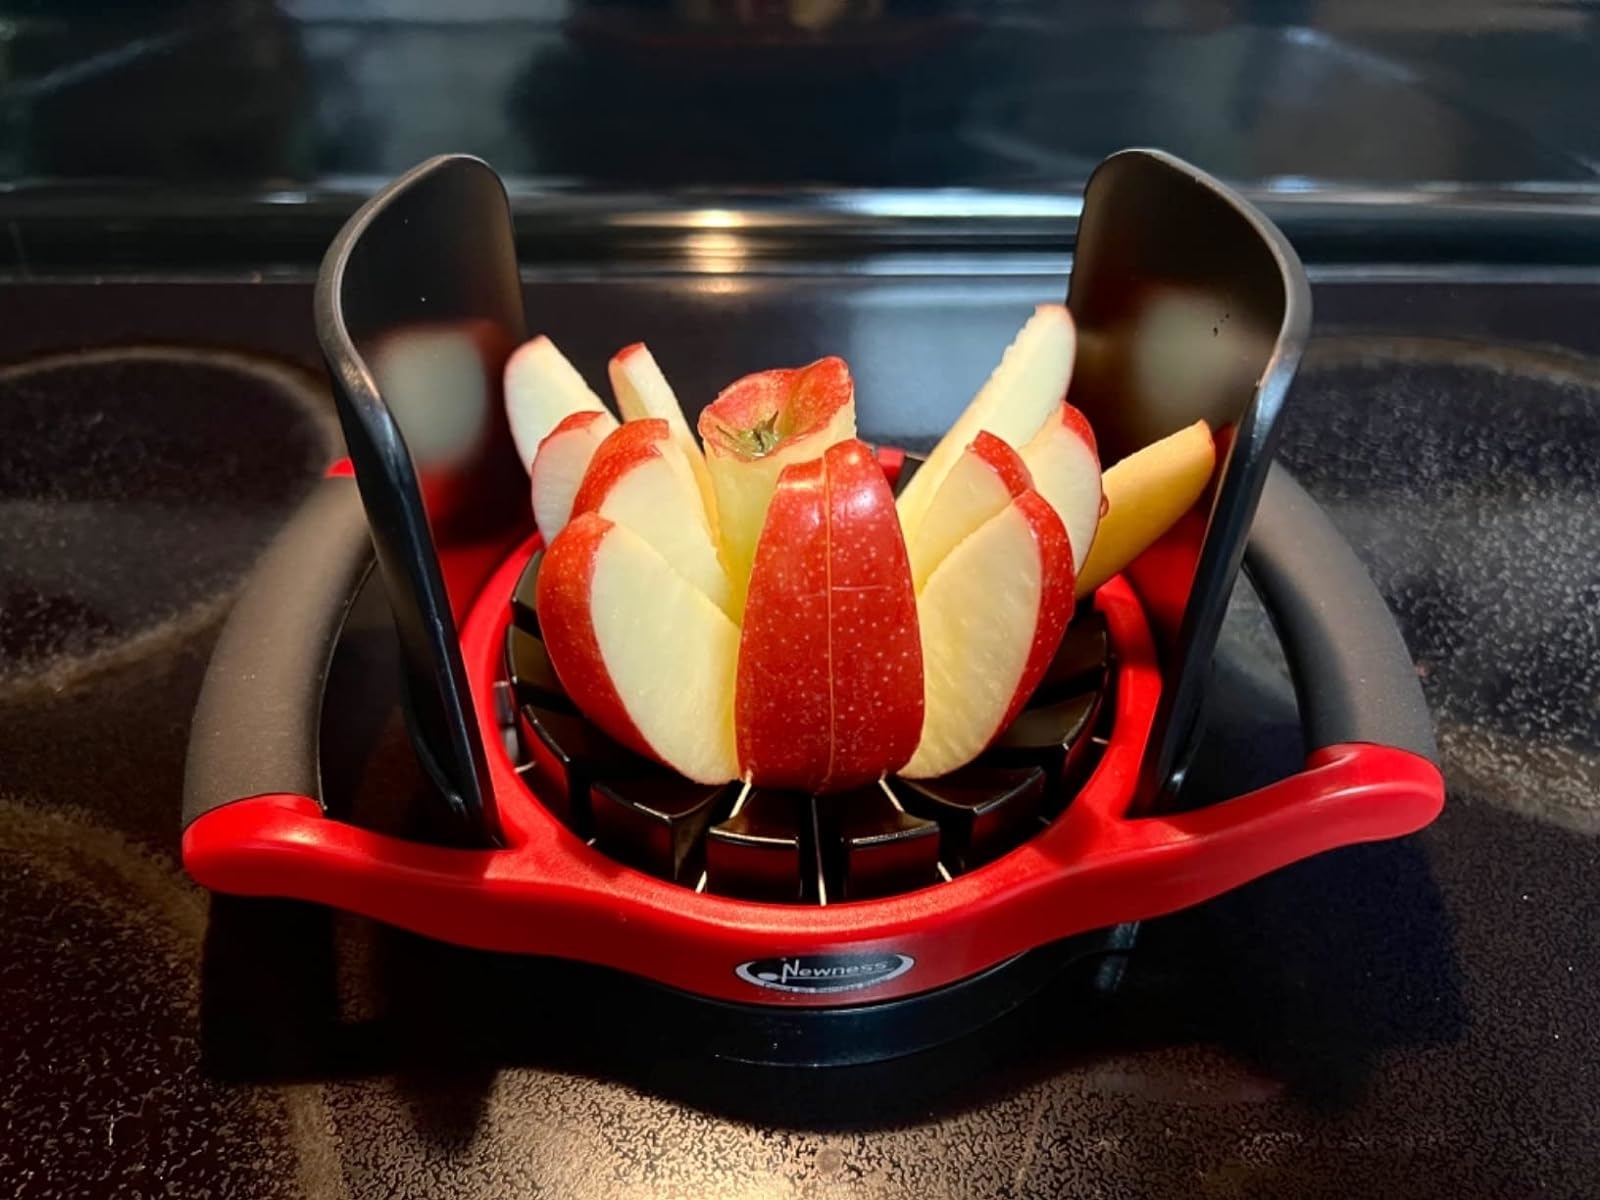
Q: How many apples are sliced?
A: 1